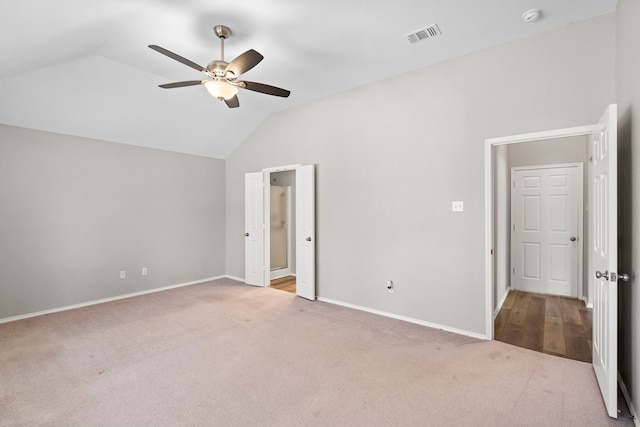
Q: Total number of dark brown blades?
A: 5